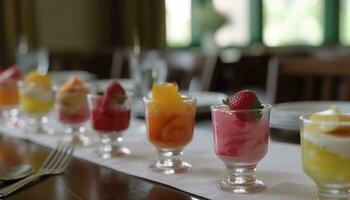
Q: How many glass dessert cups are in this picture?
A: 7